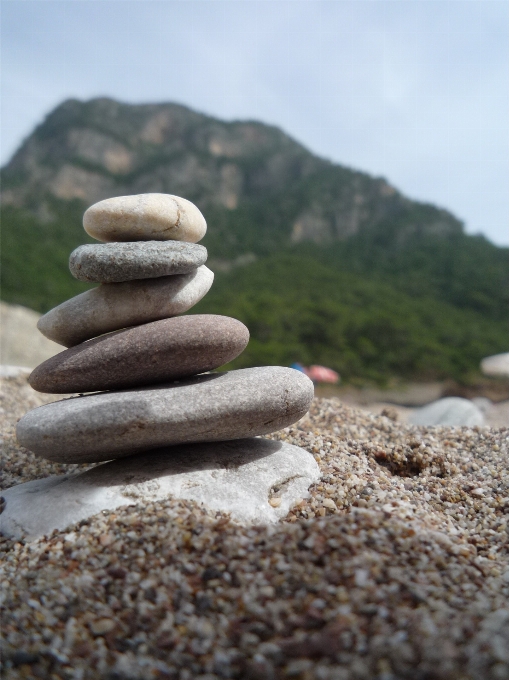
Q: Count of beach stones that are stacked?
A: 6